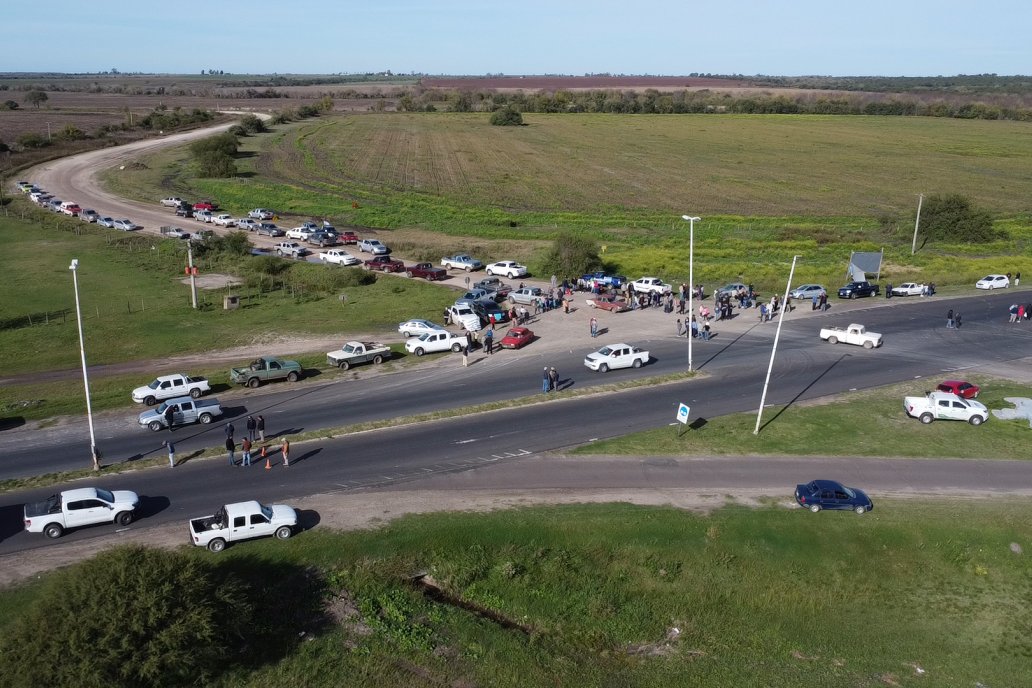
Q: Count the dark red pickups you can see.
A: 2